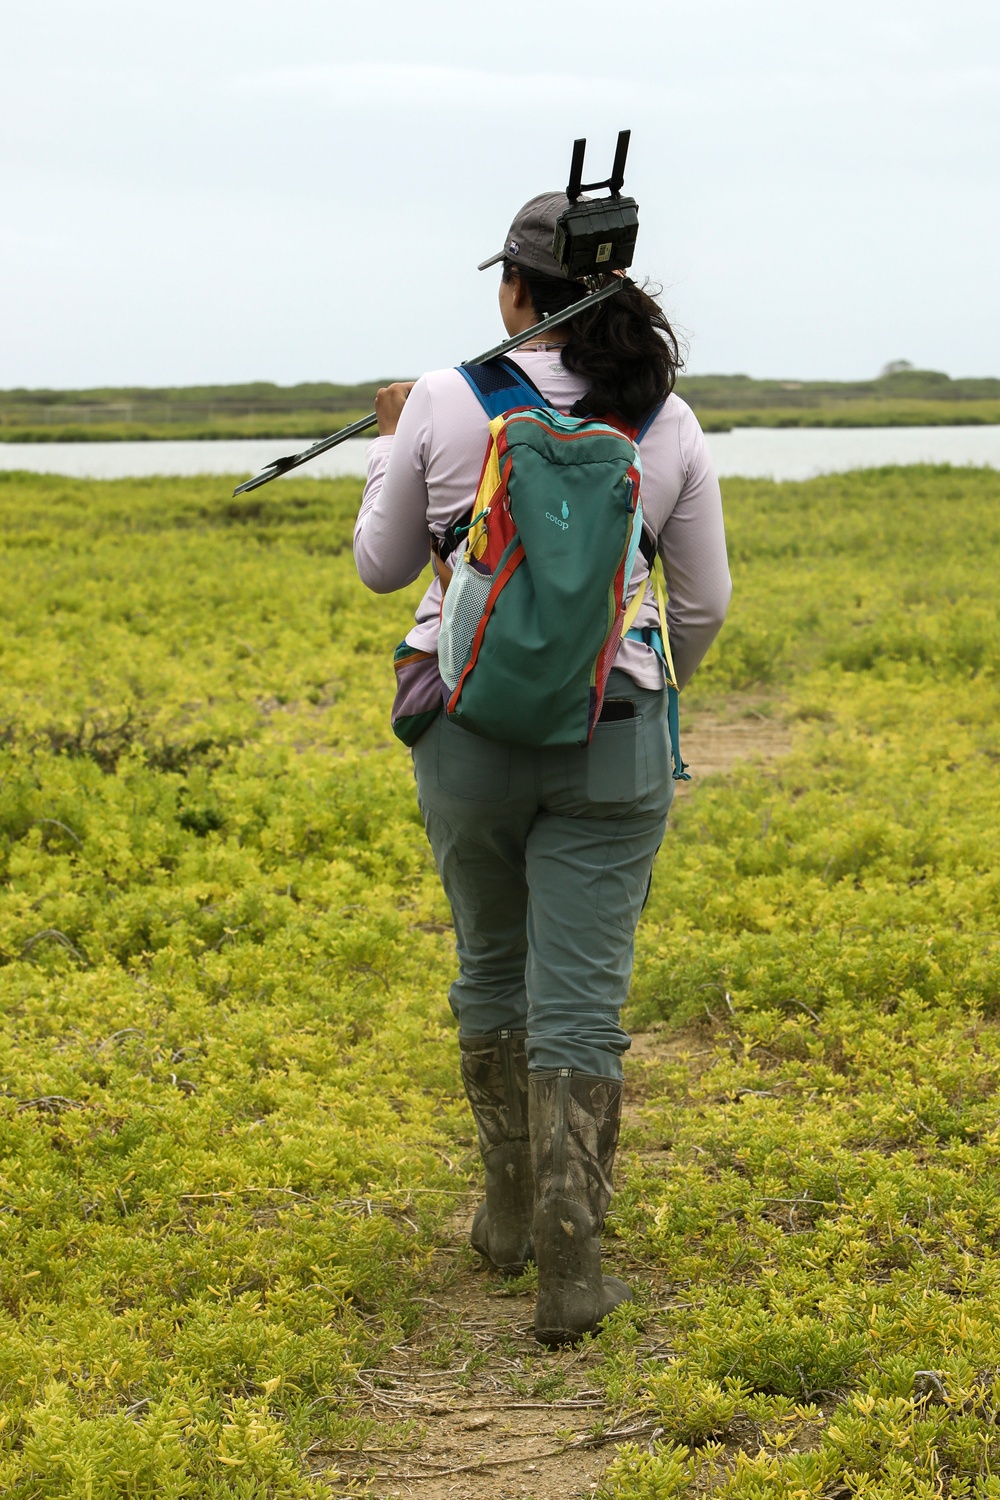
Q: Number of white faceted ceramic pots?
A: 0